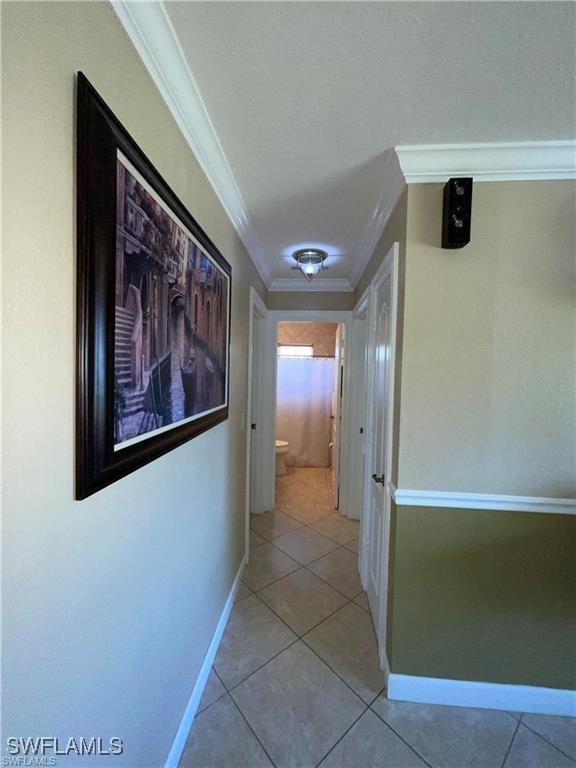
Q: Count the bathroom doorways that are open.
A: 1